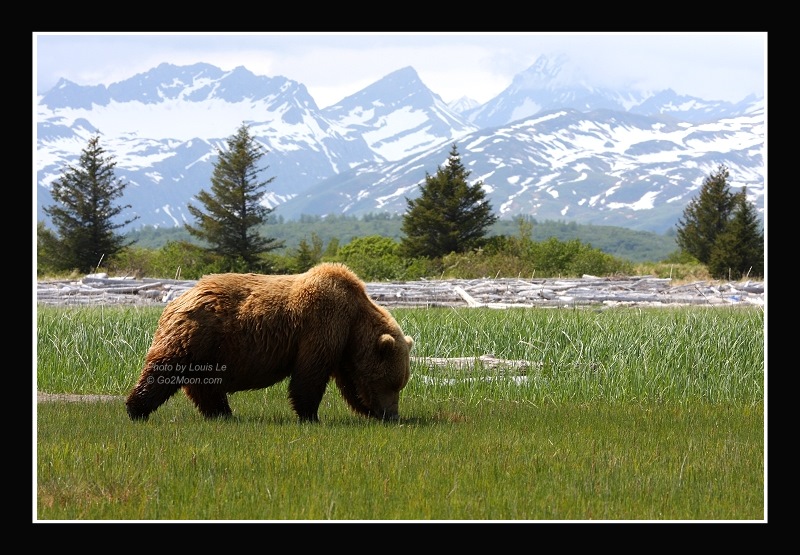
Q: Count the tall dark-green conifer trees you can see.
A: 5